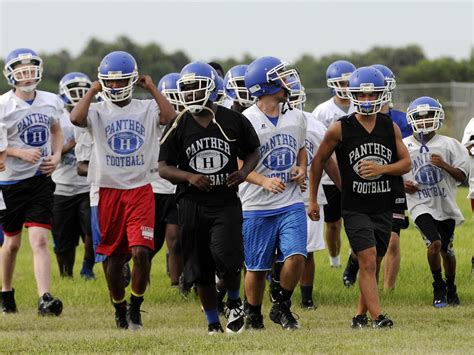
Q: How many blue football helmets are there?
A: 13